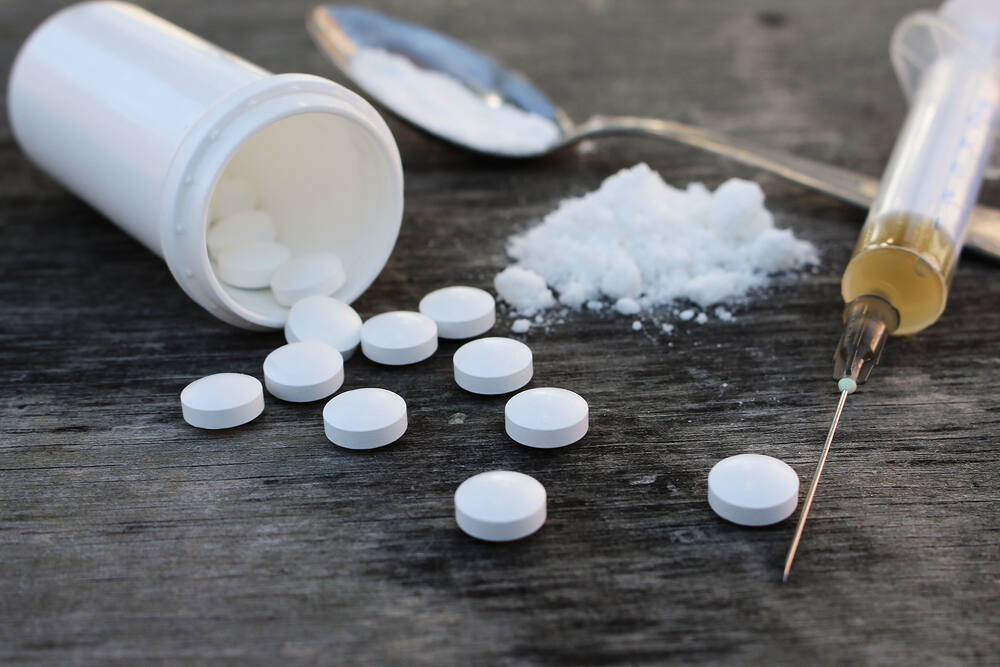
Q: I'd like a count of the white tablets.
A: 14